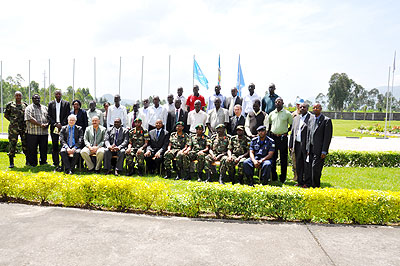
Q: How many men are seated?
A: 10